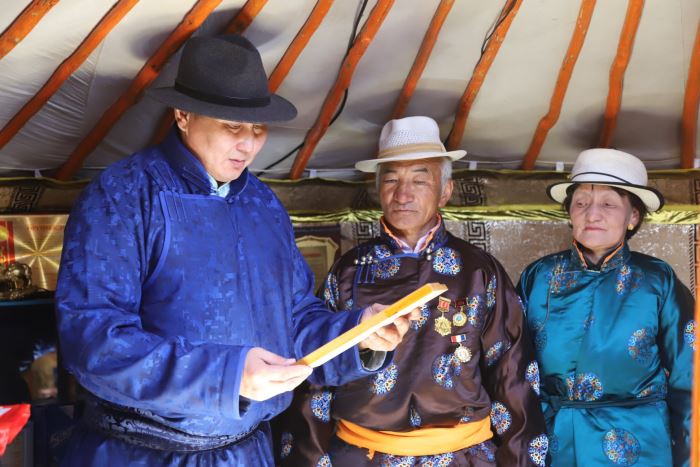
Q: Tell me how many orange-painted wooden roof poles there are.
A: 11